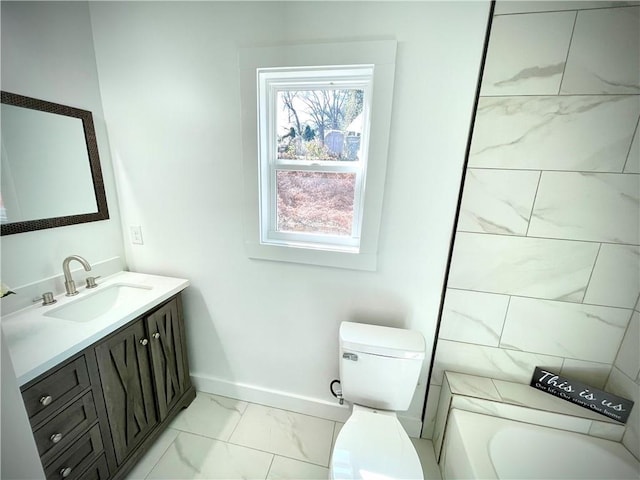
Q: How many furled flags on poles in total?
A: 0